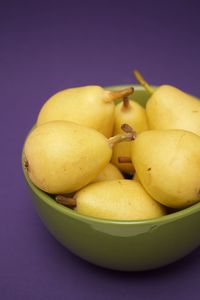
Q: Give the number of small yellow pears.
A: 7